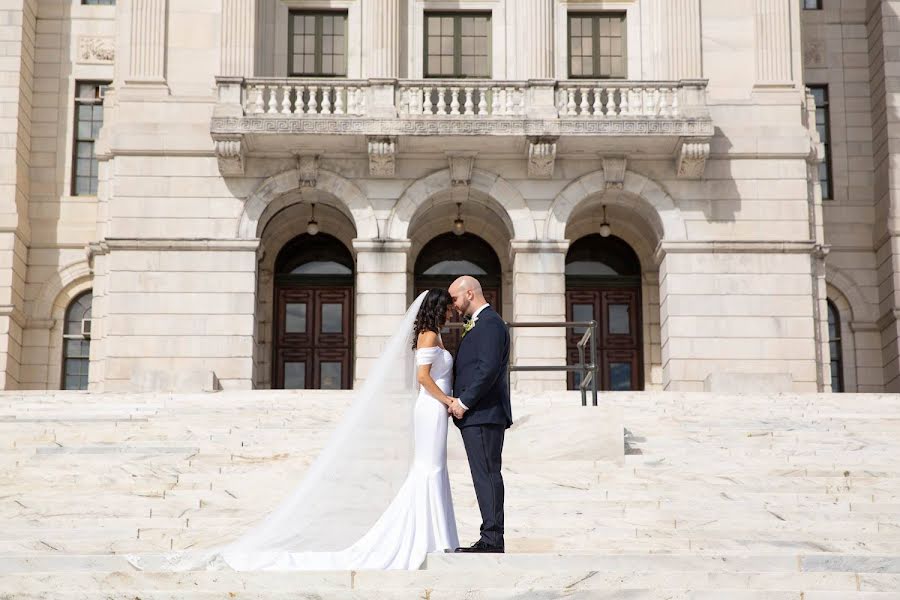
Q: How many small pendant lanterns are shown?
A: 3